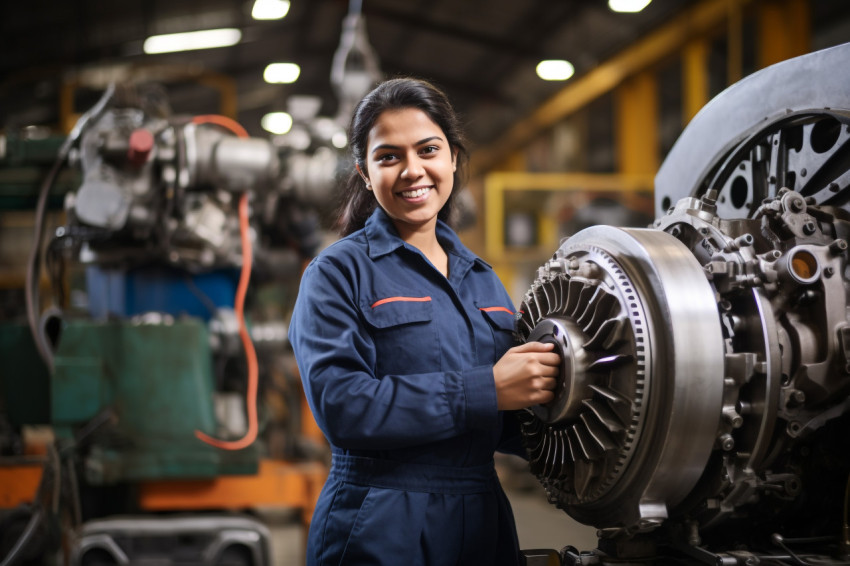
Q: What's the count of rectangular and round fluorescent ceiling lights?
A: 6